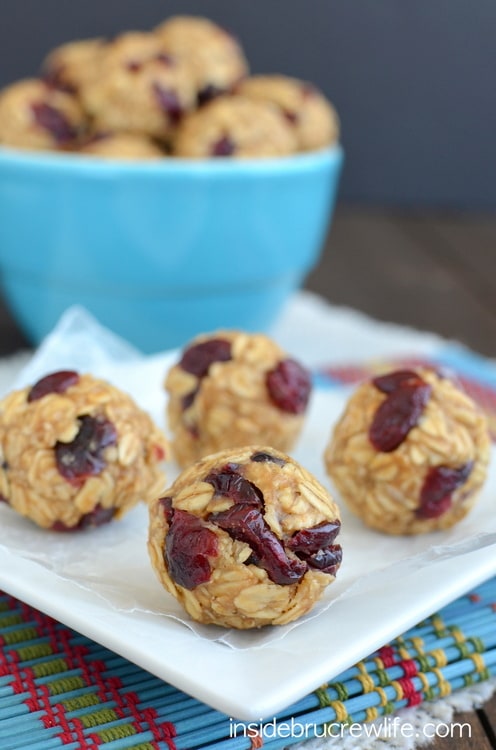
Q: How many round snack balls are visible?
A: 11